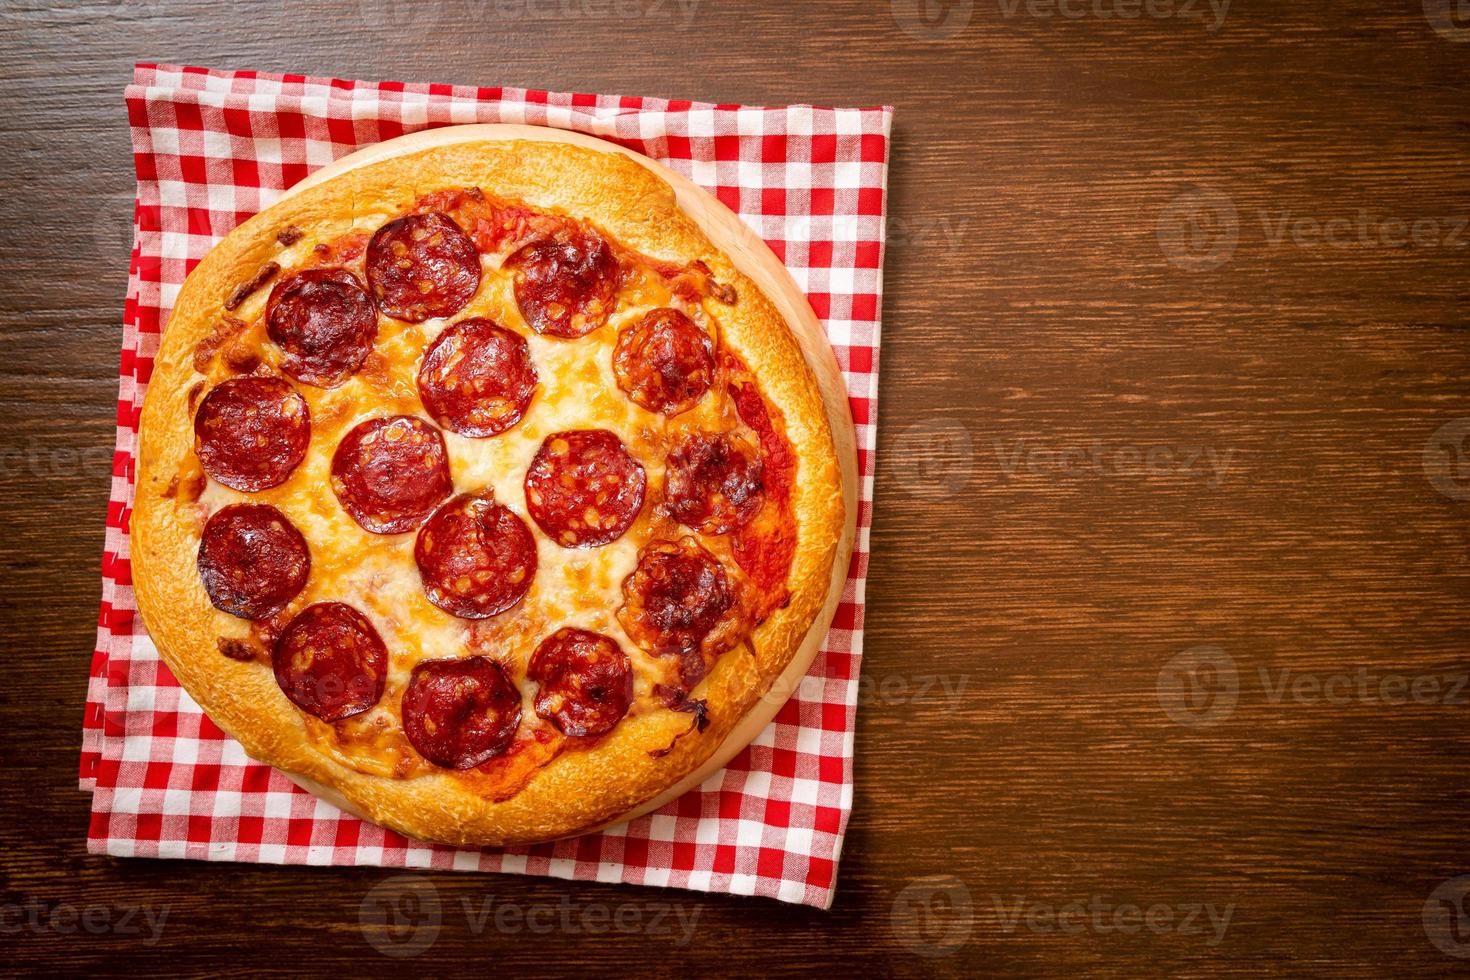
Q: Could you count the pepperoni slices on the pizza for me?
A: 15